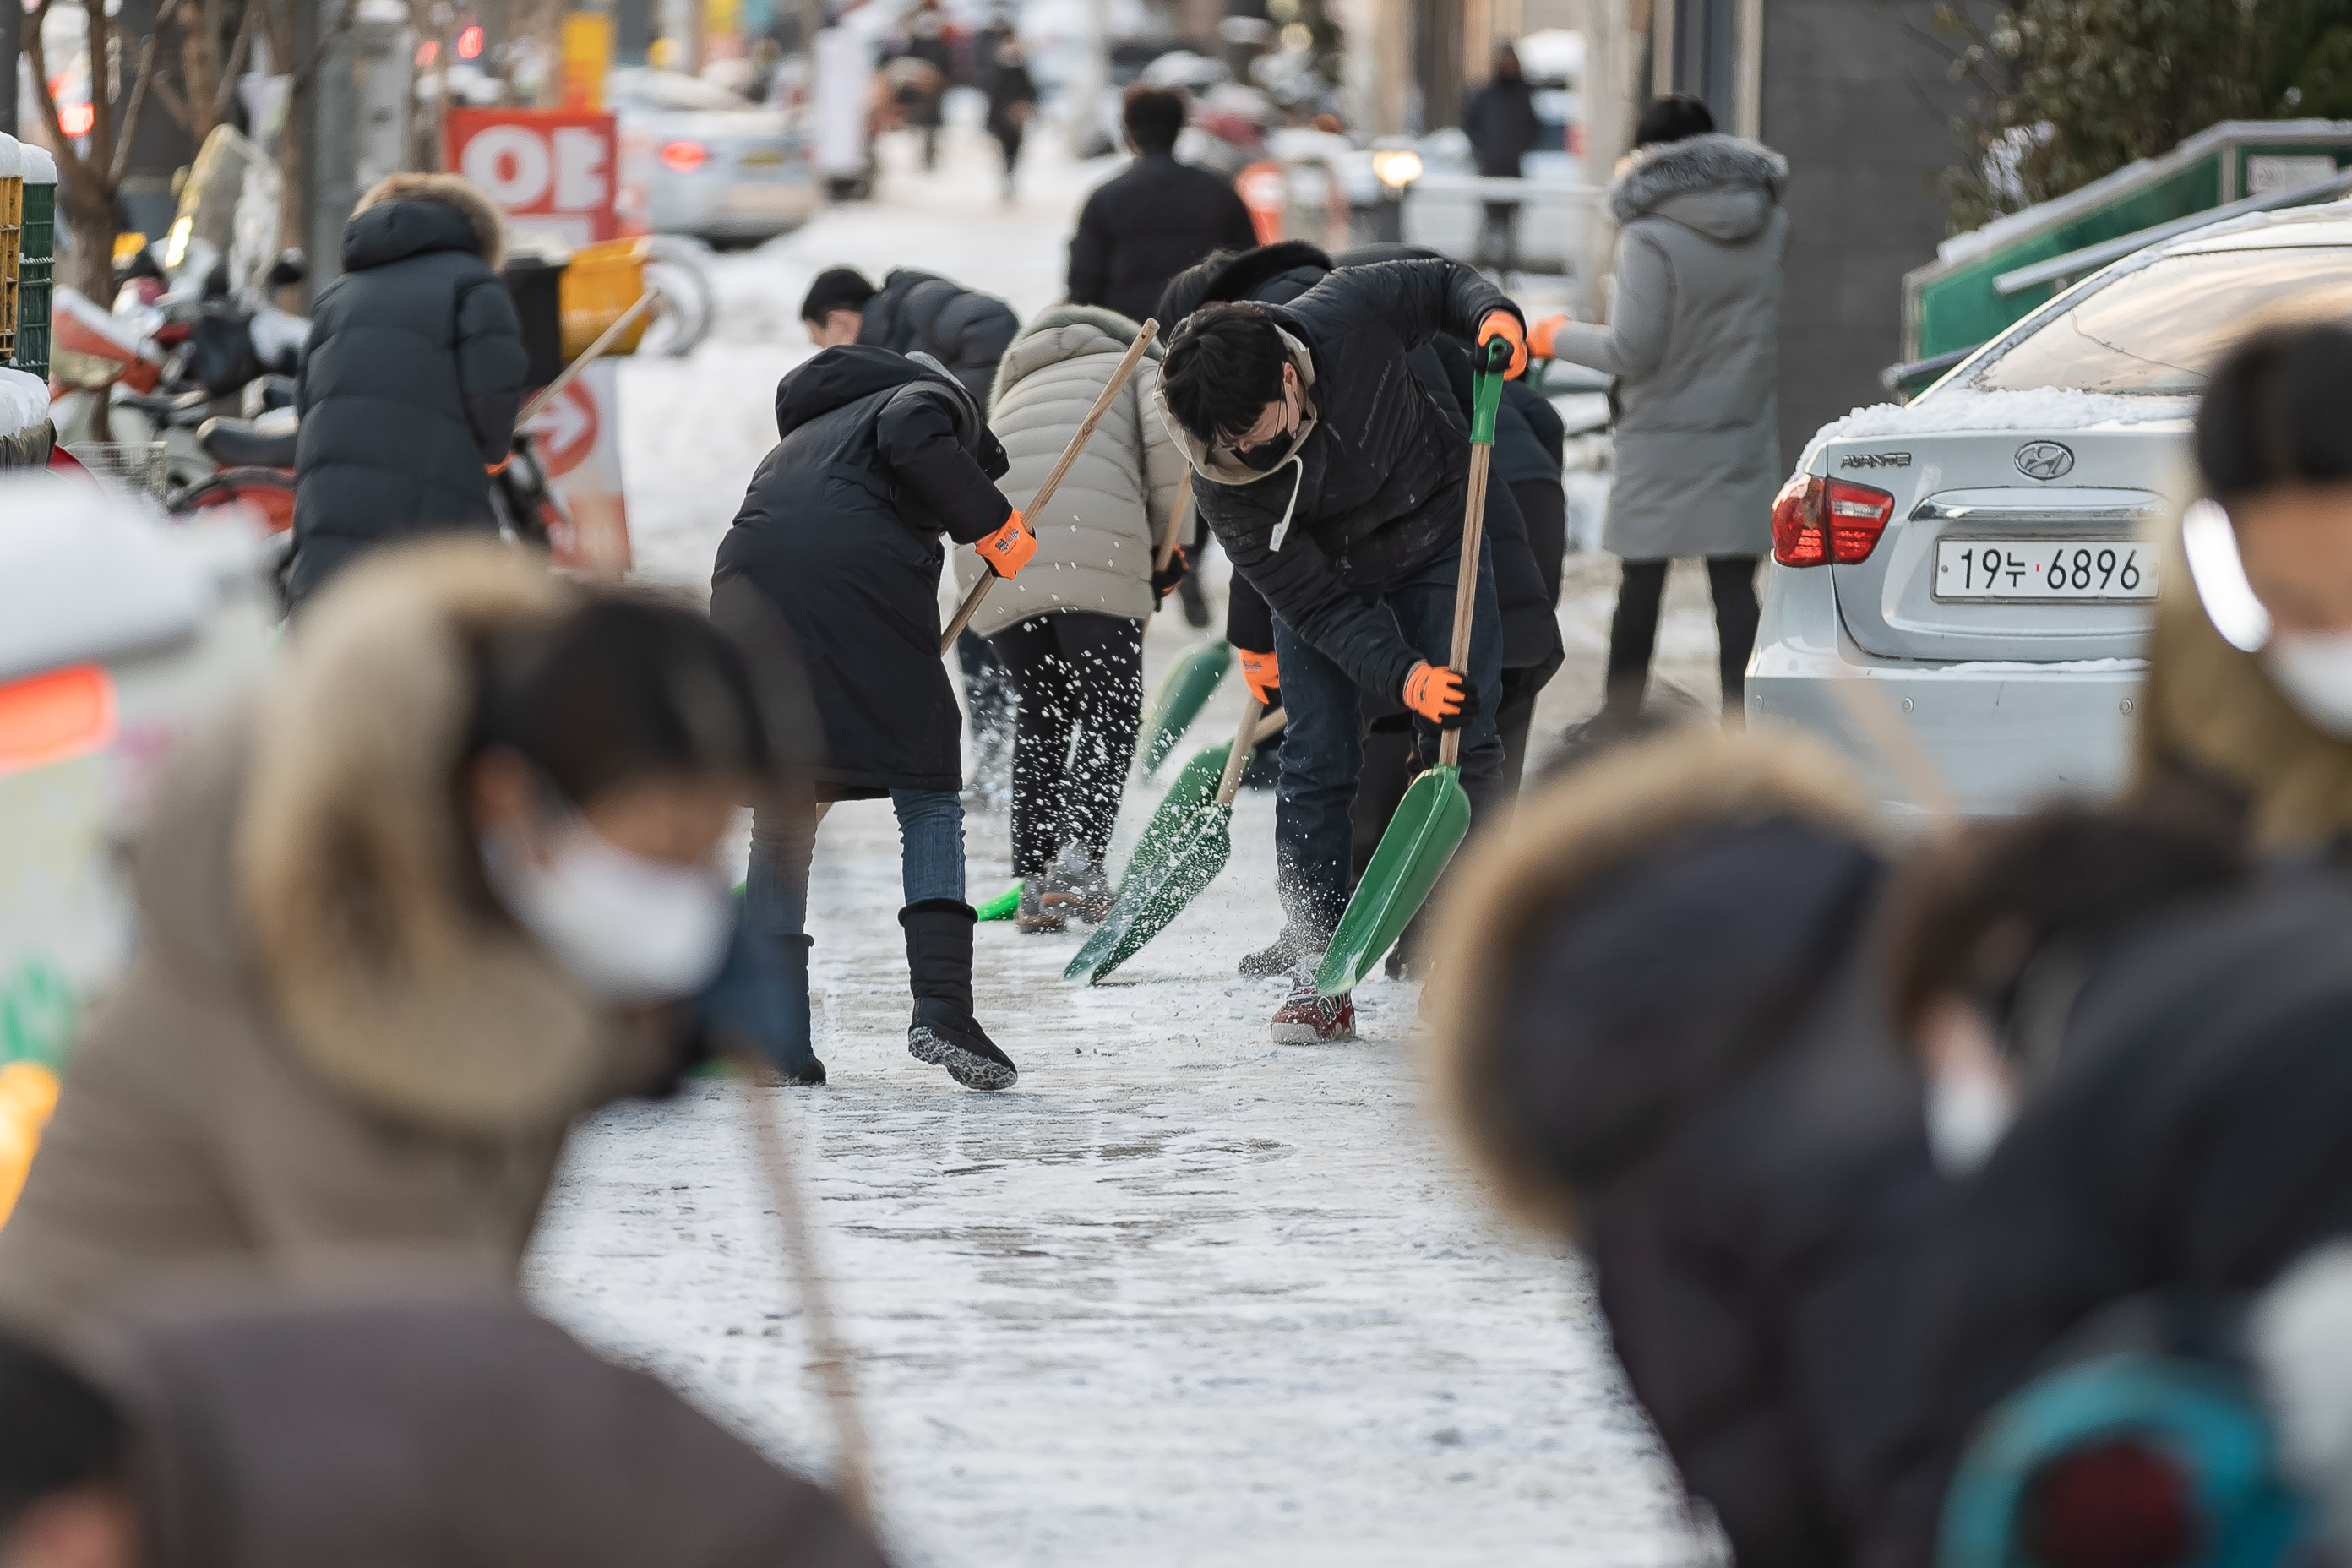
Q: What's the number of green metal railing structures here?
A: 1